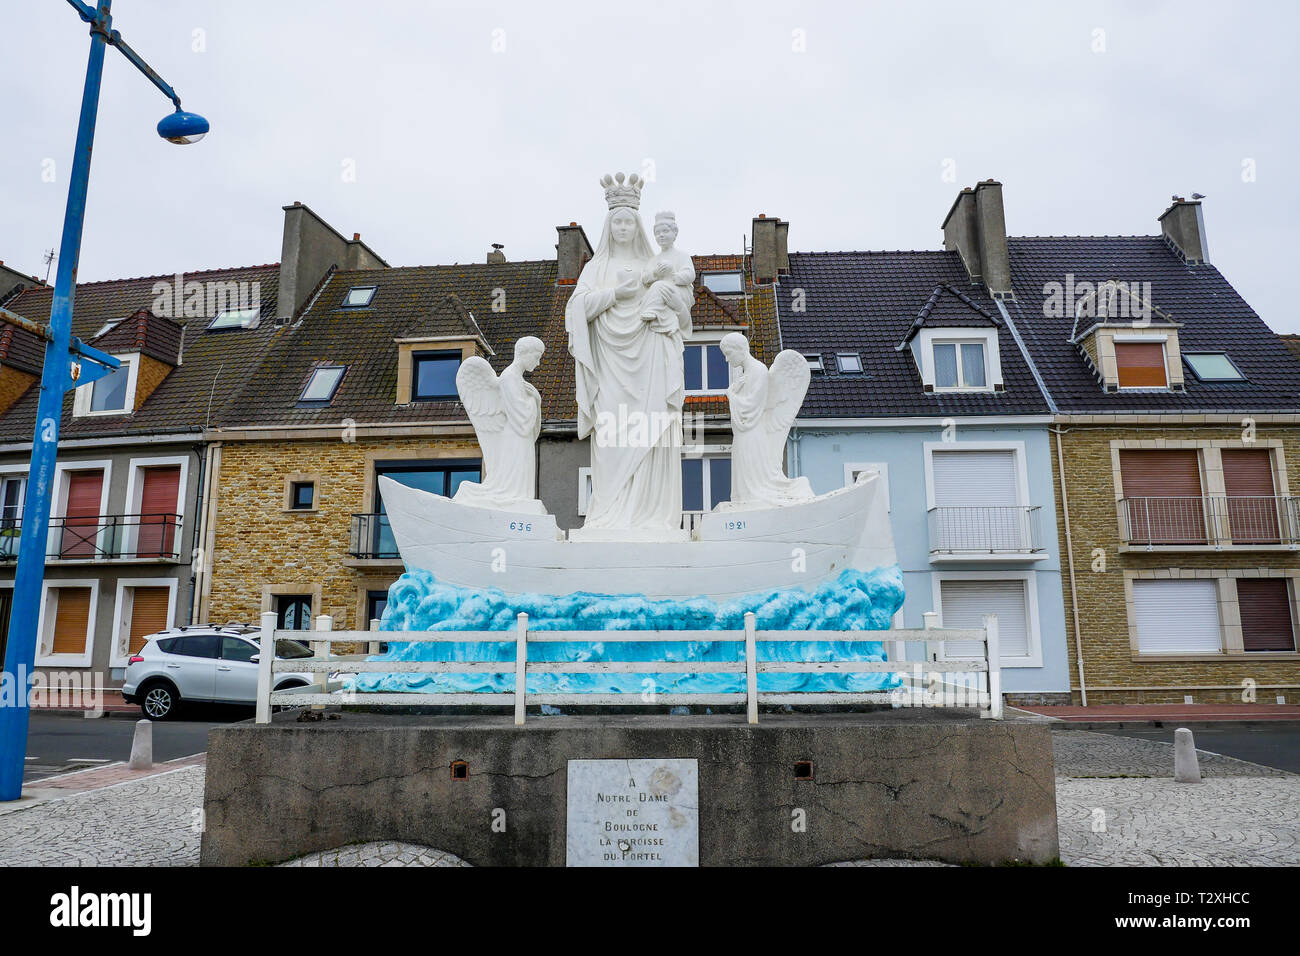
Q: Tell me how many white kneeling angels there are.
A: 2